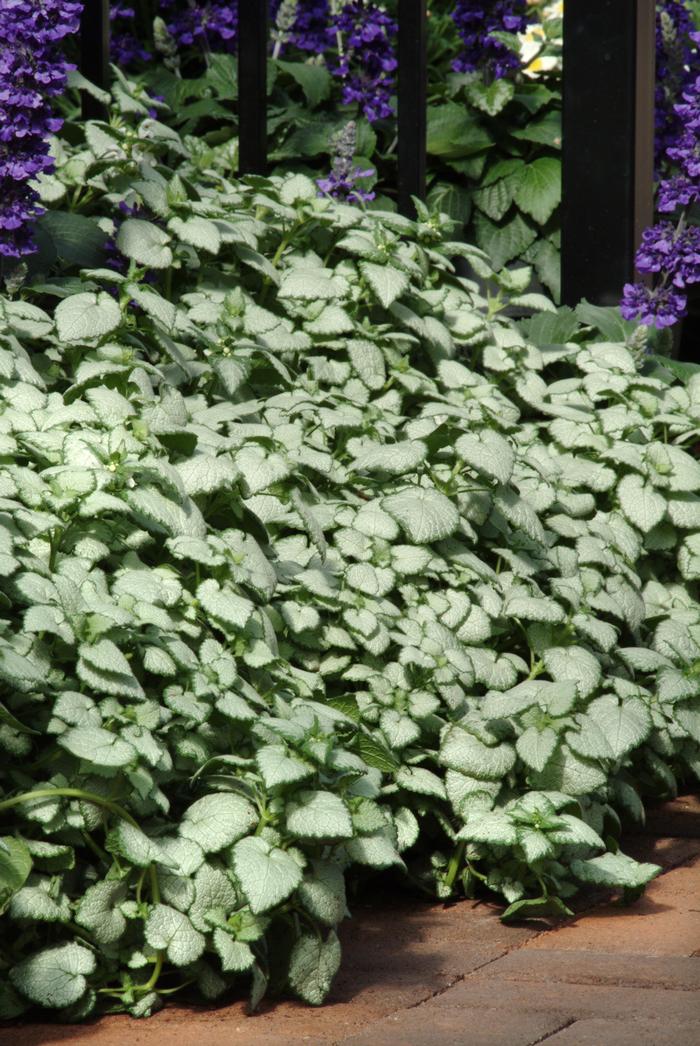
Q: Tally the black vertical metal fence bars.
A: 4